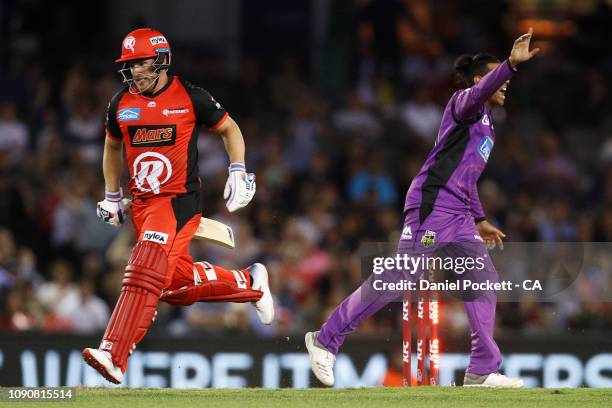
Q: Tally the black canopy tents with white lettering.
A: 0